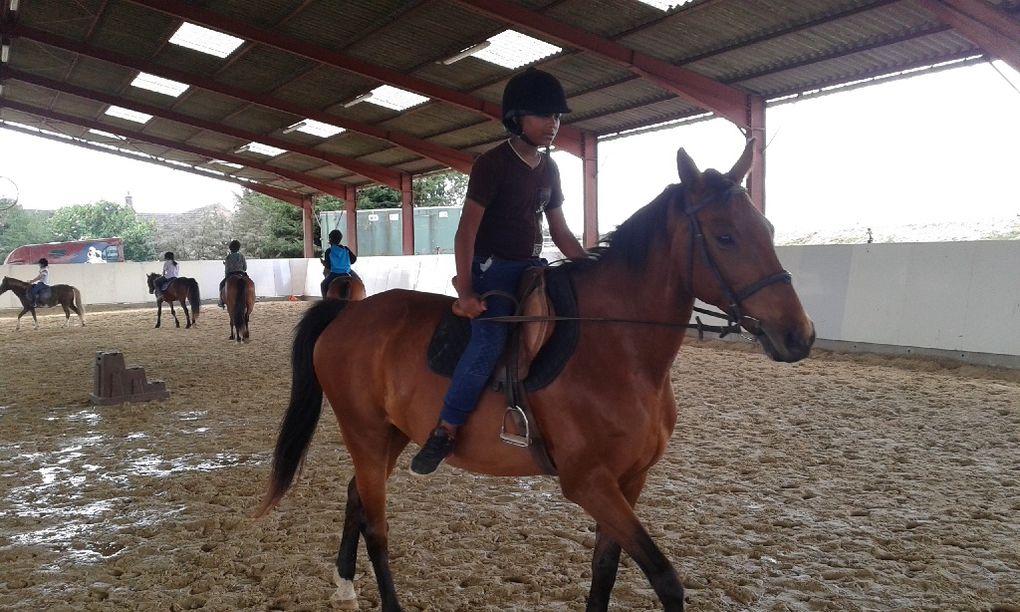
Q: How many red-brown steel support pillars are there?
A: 5